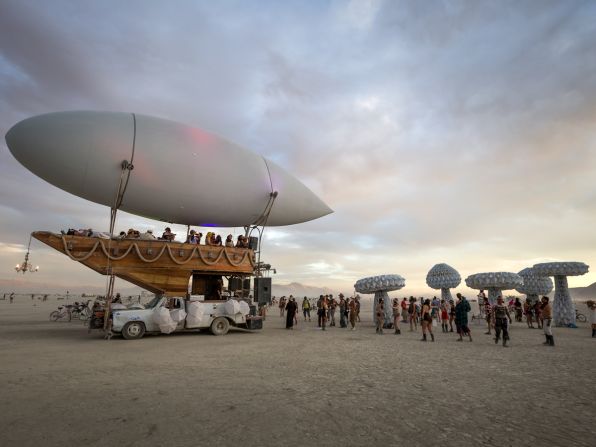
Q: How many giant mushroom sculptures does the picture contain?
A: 5